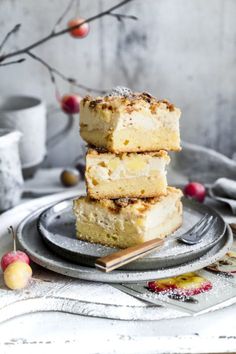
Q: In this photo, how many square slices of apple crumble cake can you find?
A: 3